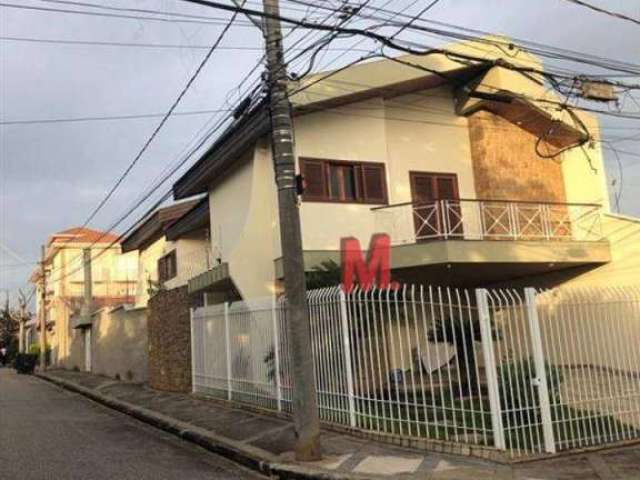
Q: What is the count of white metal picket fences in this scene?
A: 1